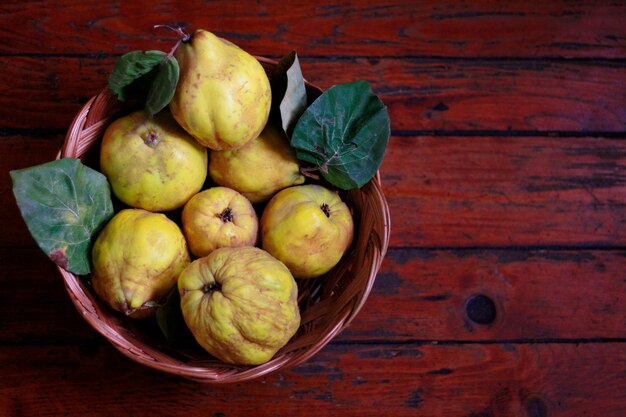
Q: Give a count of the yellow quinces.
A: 7